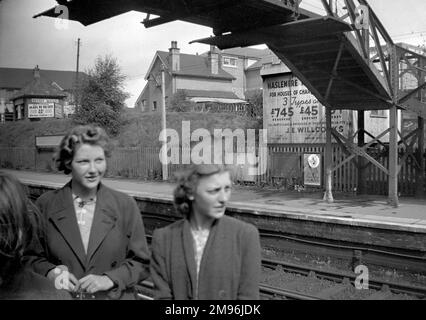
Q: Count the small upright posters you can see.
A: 1